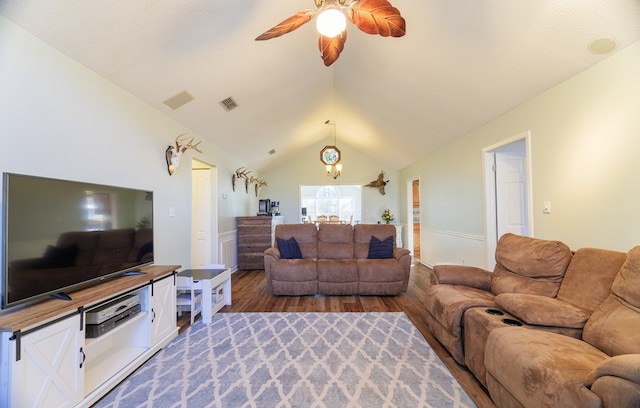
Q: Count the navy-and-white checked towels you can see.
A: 0